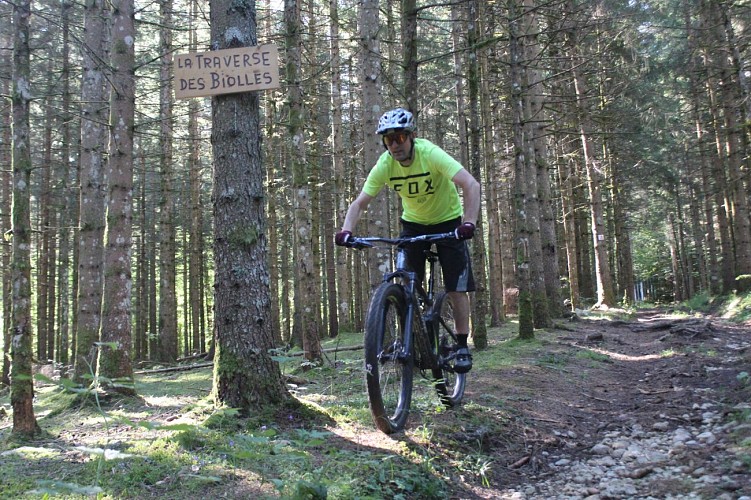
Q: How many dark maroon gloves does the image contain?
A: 2